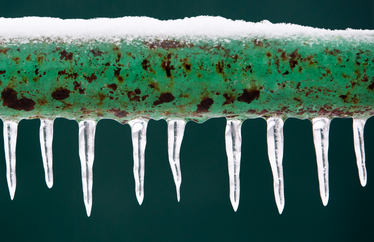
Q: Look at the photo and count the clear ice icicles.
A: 9